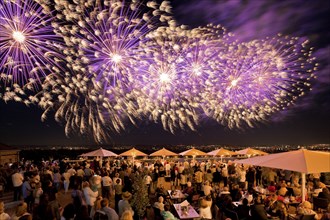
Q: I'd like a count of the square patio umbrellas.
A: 7